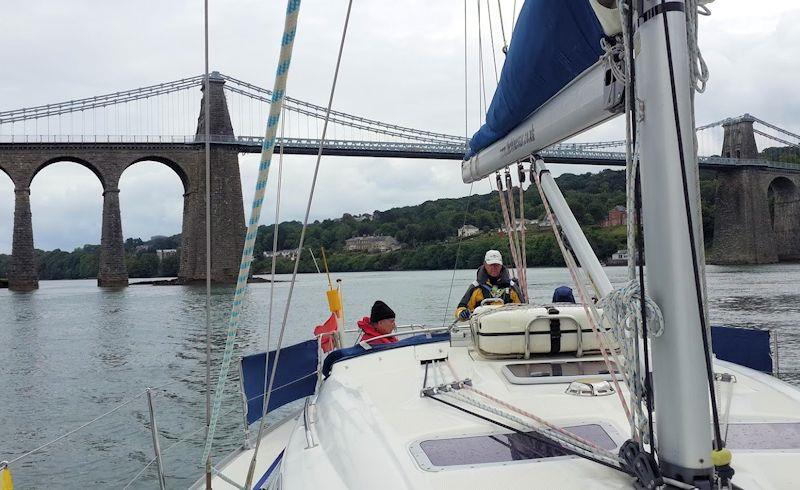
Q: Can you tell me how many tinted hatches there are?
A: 3